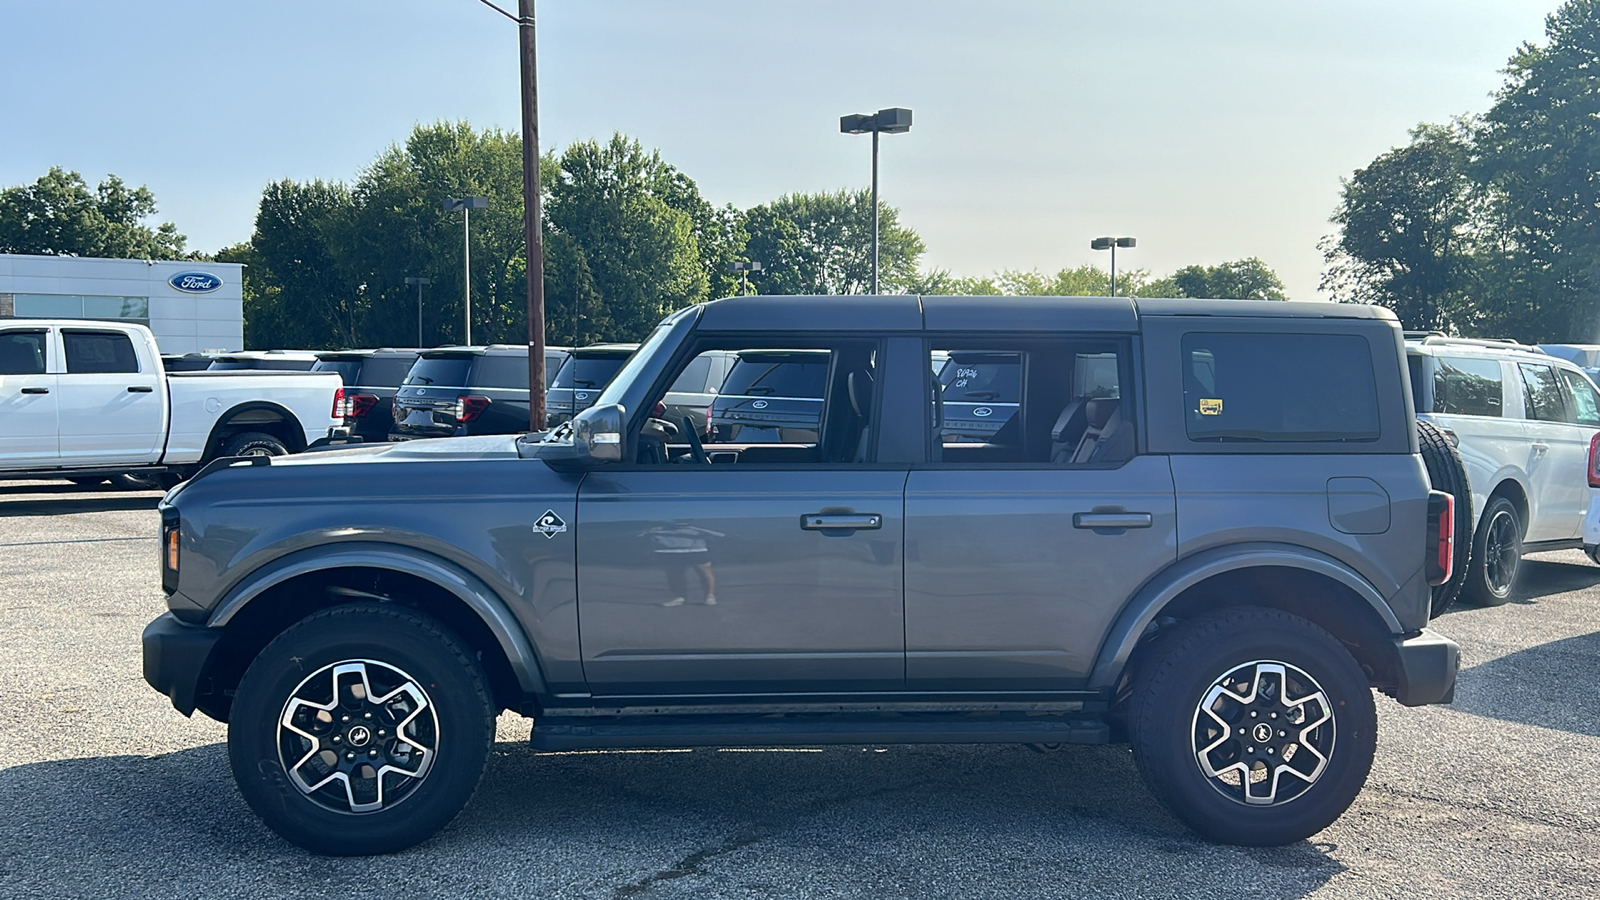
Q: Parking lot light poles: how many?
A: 5